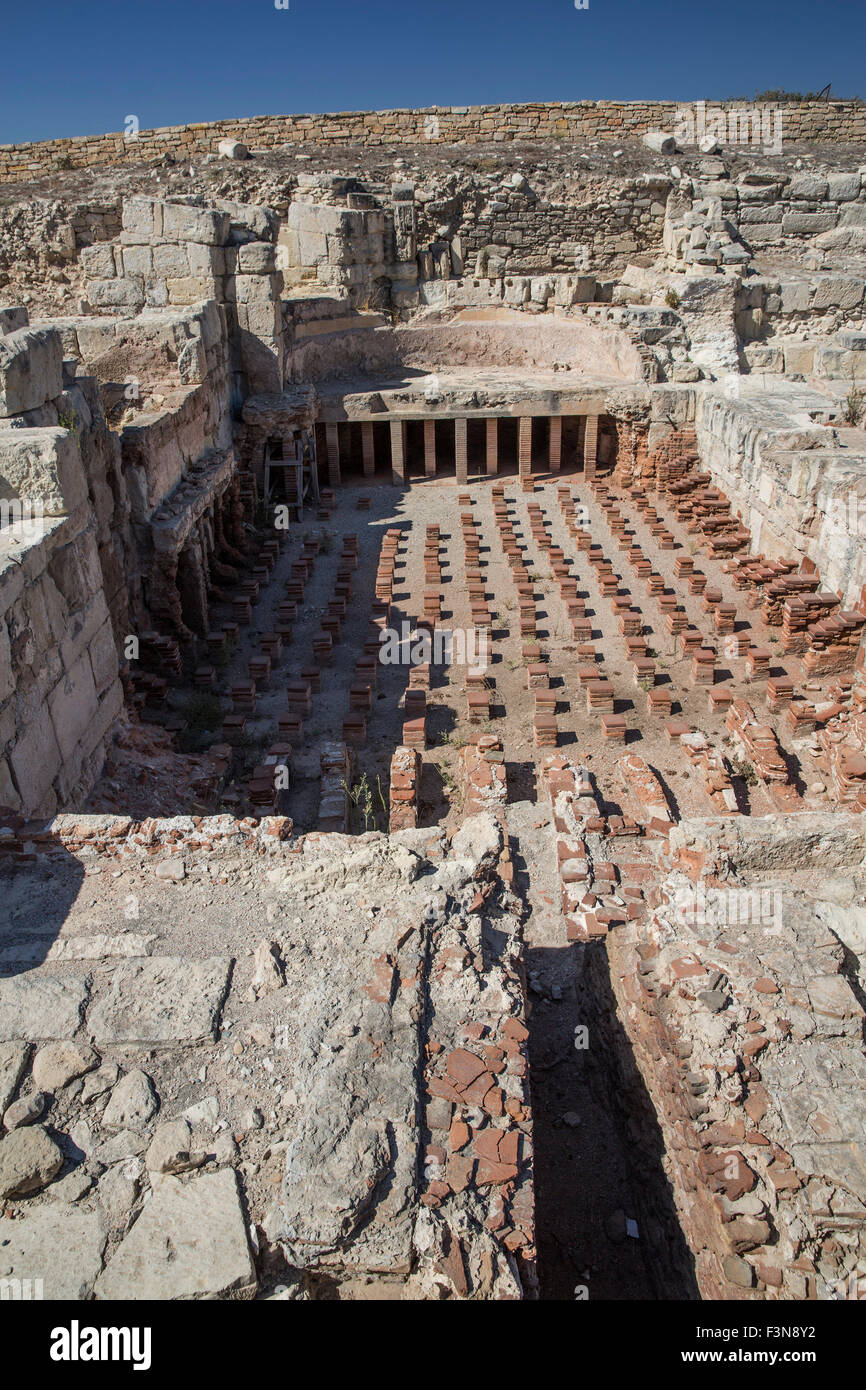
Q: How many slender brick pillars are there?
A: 9